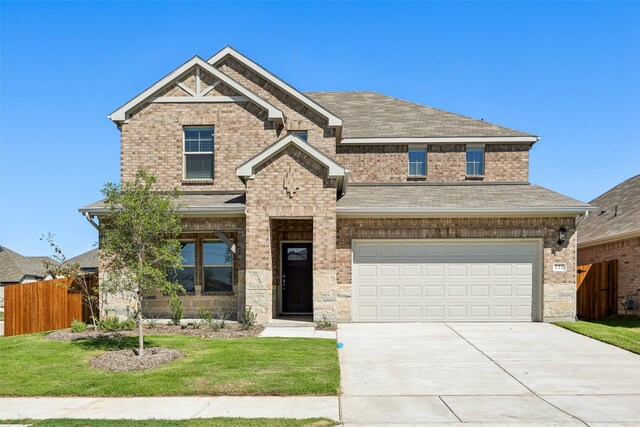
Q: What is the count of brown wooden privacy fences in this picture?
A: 2